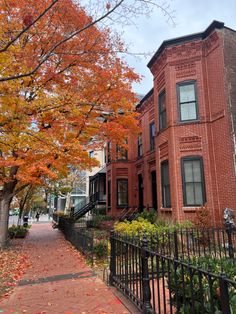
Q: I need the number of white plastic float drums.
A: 0